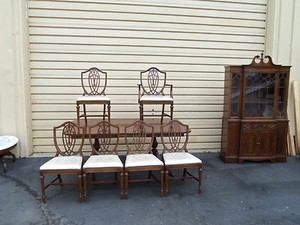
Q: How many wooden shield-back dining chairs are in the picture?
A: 6